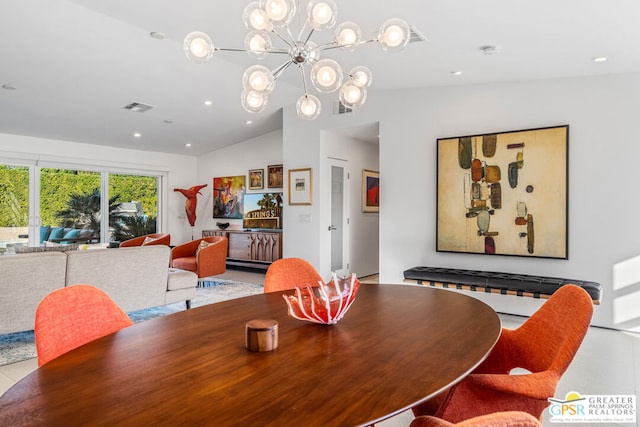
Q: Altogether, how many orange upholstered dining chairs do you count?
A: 4